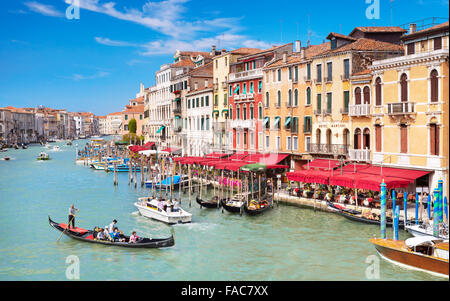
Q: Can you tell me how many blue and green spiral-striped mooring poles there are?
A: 3